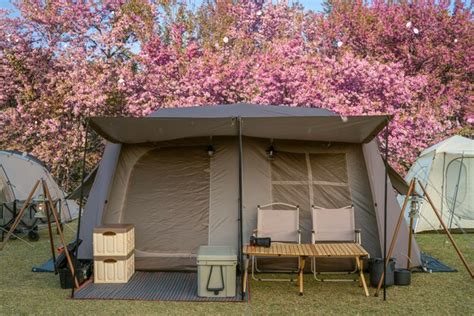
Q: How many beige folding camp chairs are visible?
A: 2